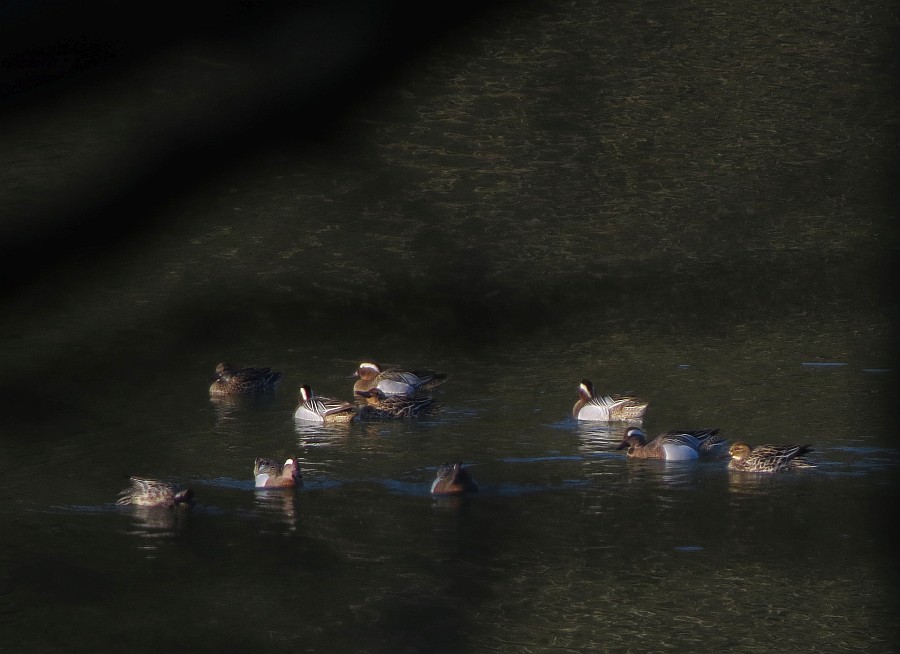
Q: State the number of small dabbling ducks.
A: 10